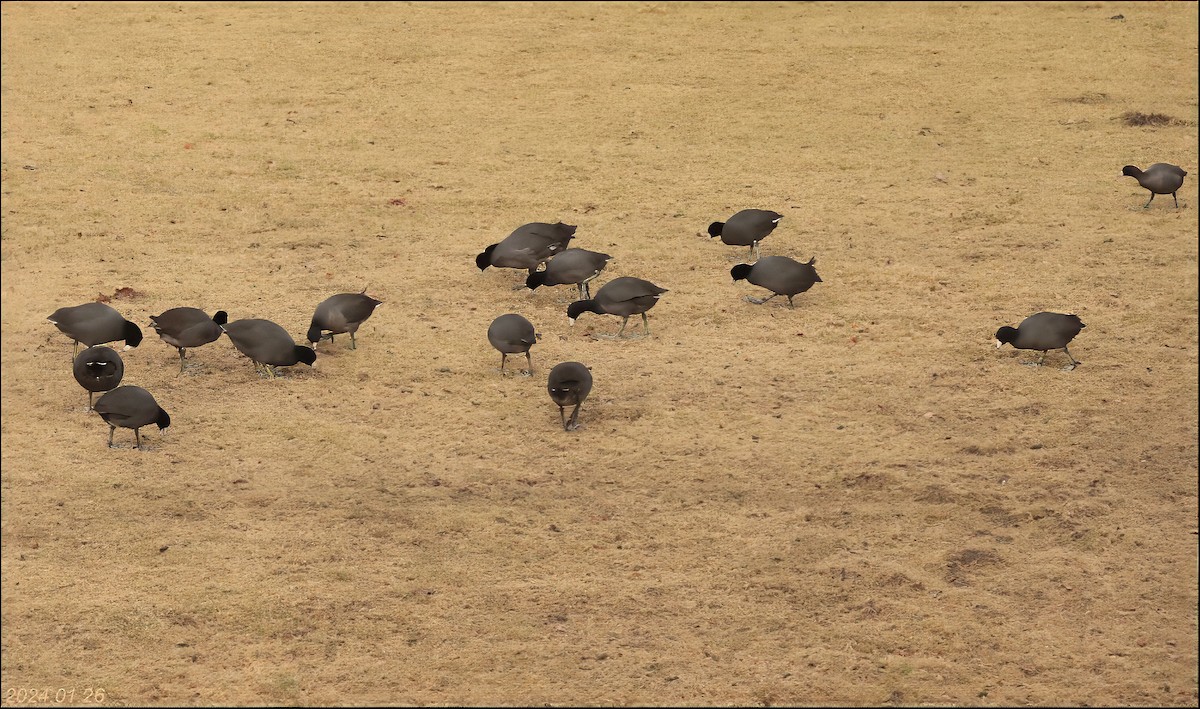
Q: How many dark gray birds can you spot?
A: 15